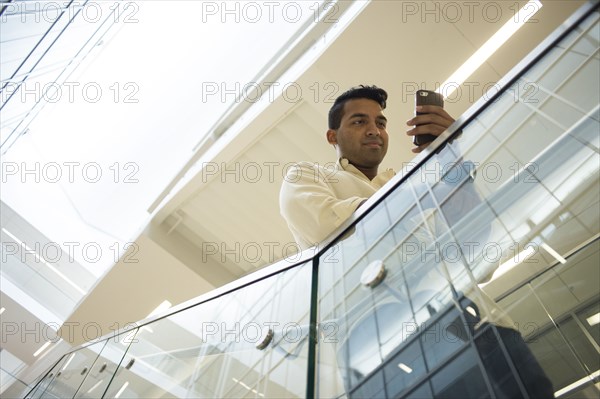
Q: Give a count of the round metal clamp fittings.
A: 7